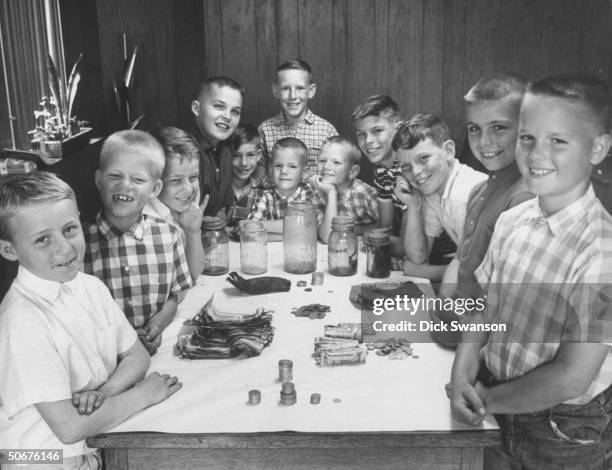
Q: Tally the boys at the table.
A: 12